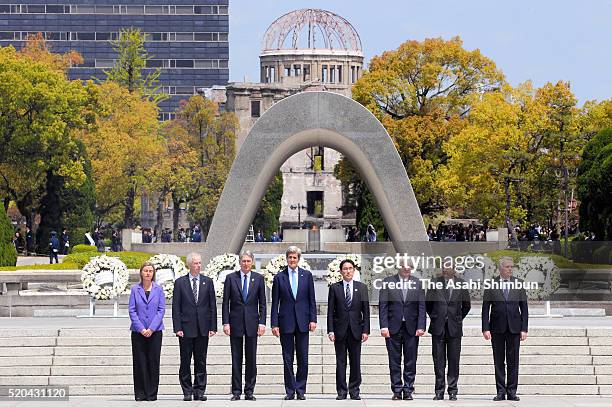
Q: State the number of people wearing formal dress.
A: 8